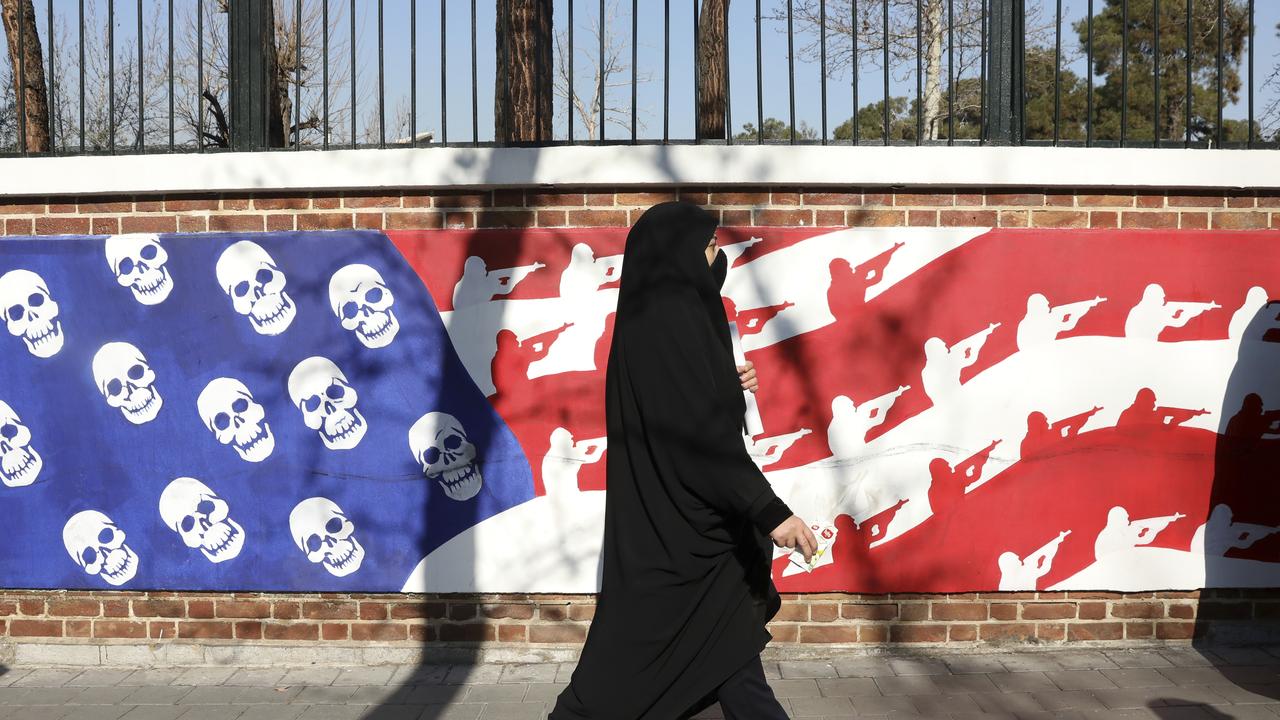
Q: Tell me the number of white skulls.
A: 12